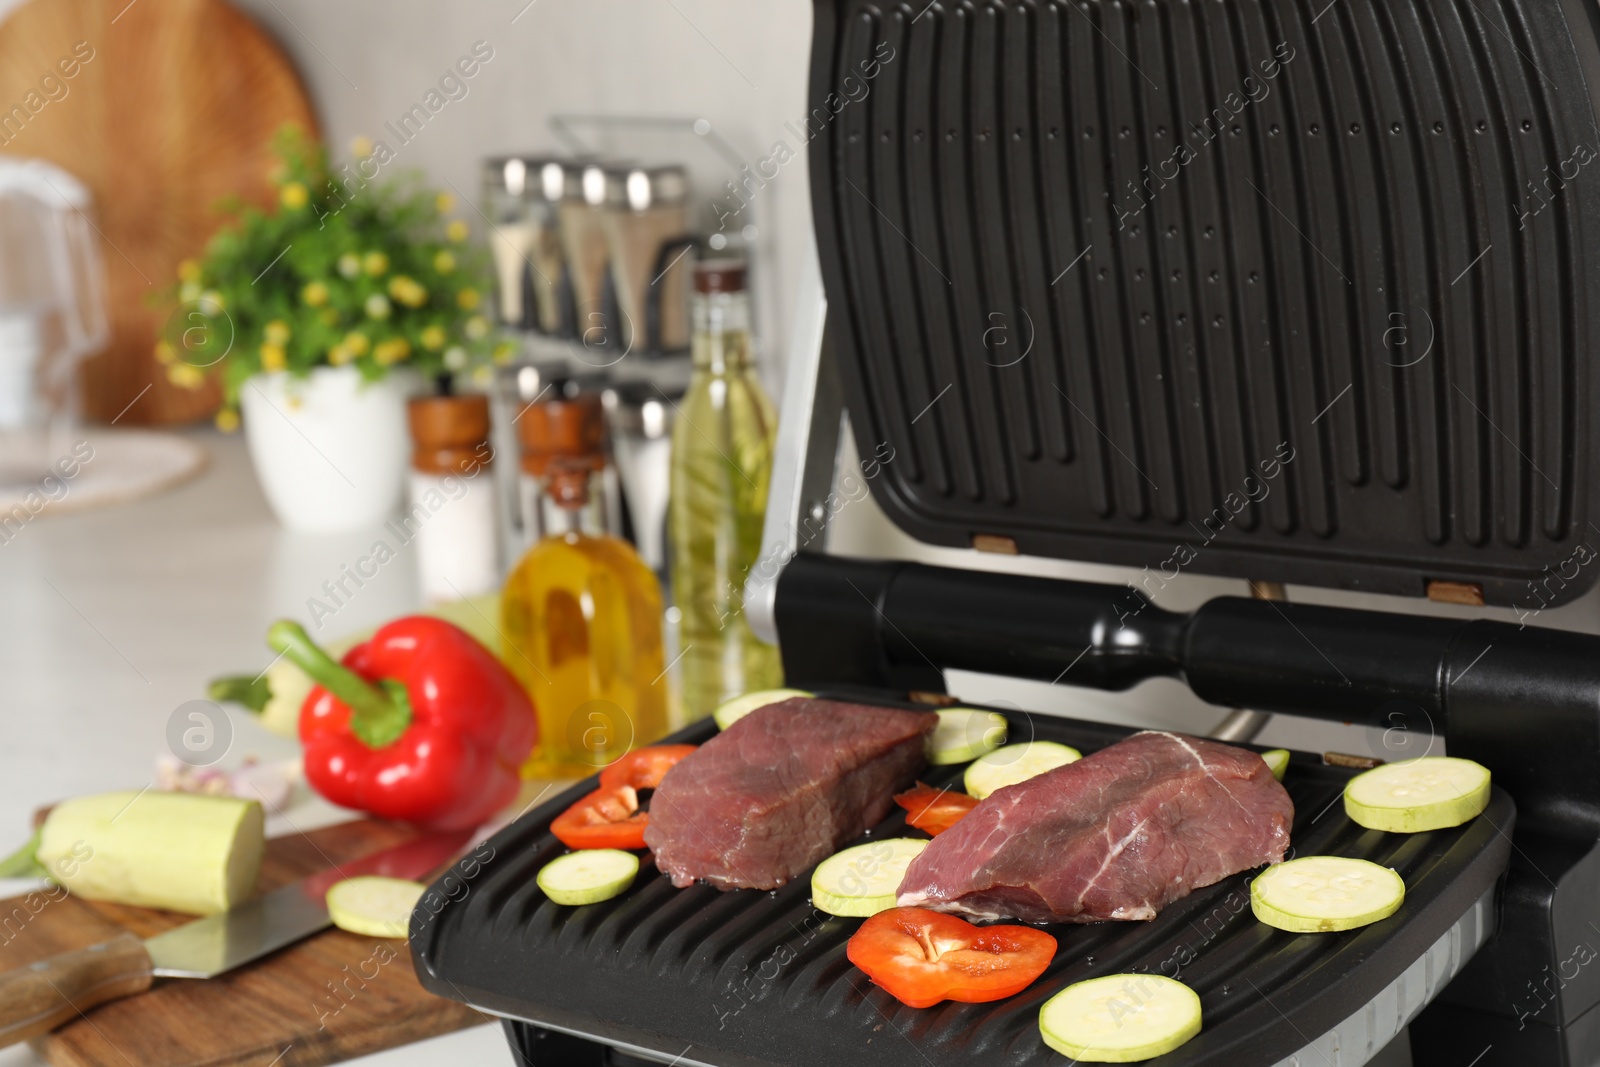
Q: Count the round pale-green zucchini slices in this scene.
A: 10